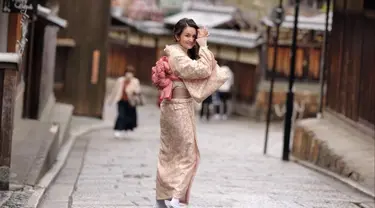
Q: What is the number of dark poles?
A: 2